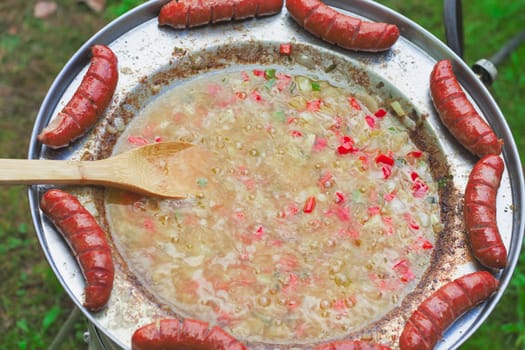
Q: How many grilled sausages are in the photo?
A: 9